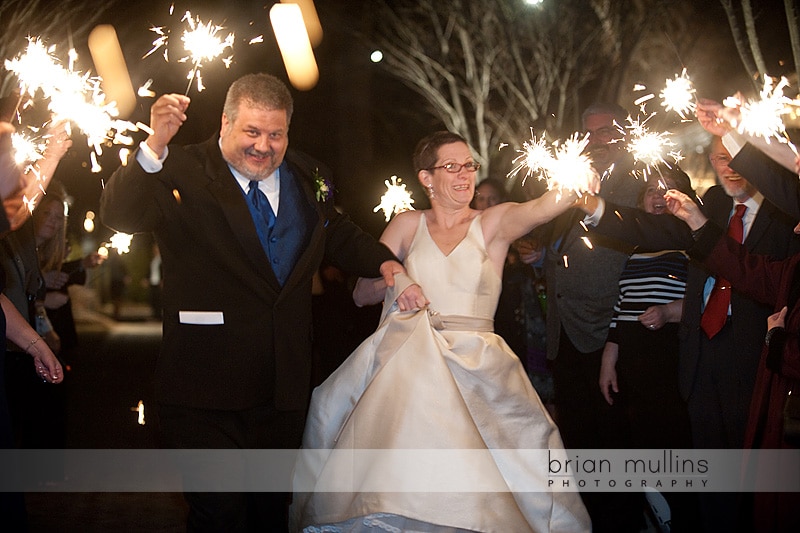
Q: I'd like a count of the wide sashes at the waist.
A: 1